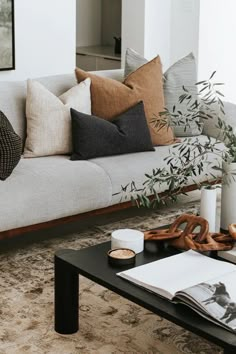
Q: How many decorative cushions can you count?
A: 5